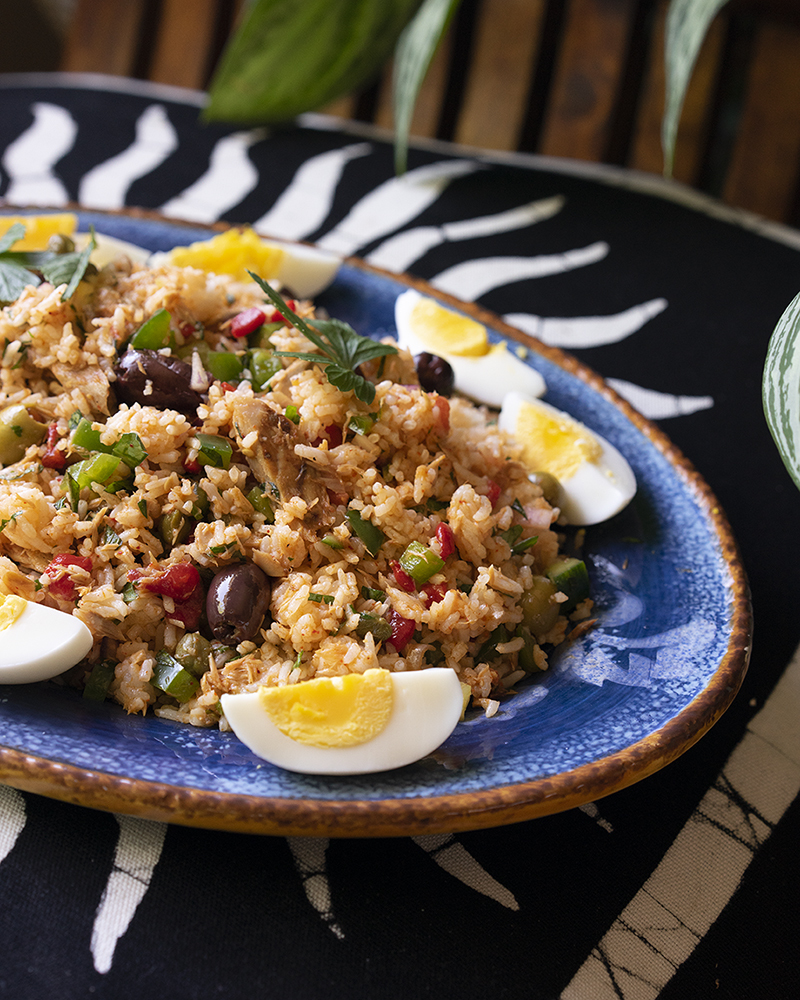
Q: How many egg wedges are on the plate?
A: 6